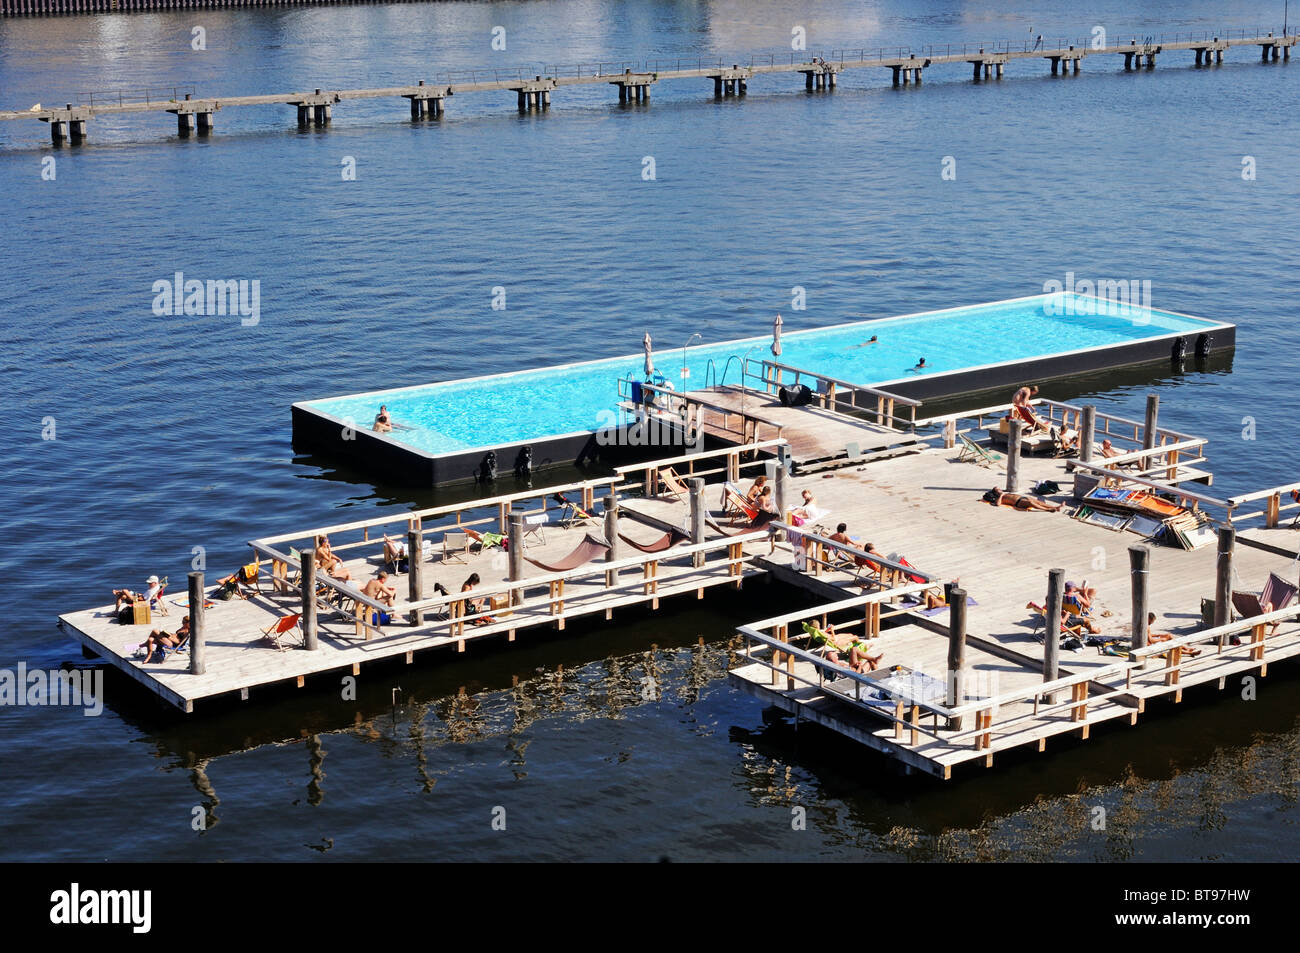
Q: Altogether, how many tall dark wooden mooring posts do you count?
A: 14